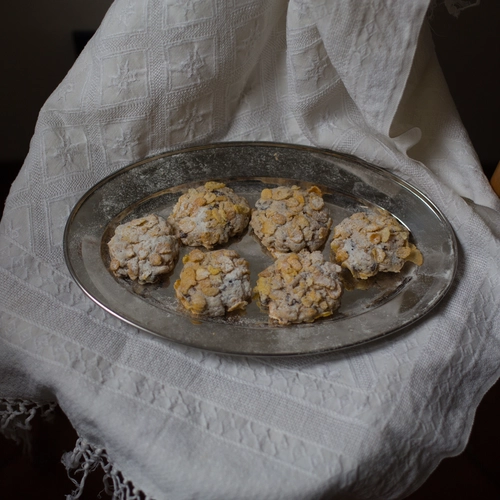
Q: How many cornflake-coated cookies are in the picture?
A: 6